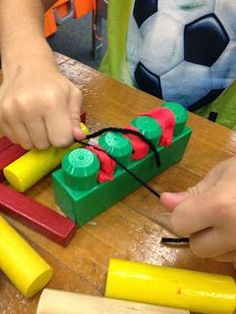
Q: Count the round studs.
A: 4